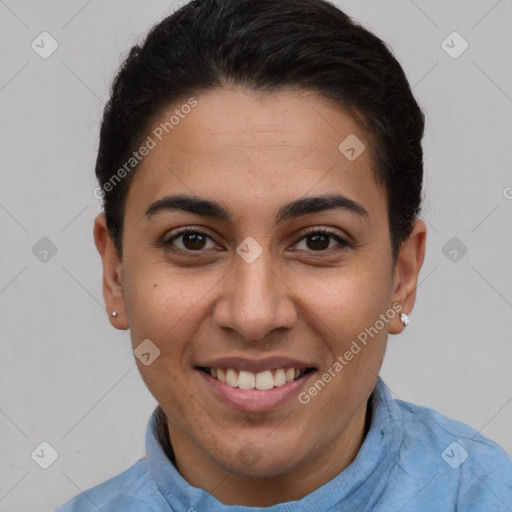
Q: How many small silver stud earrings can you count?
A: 2